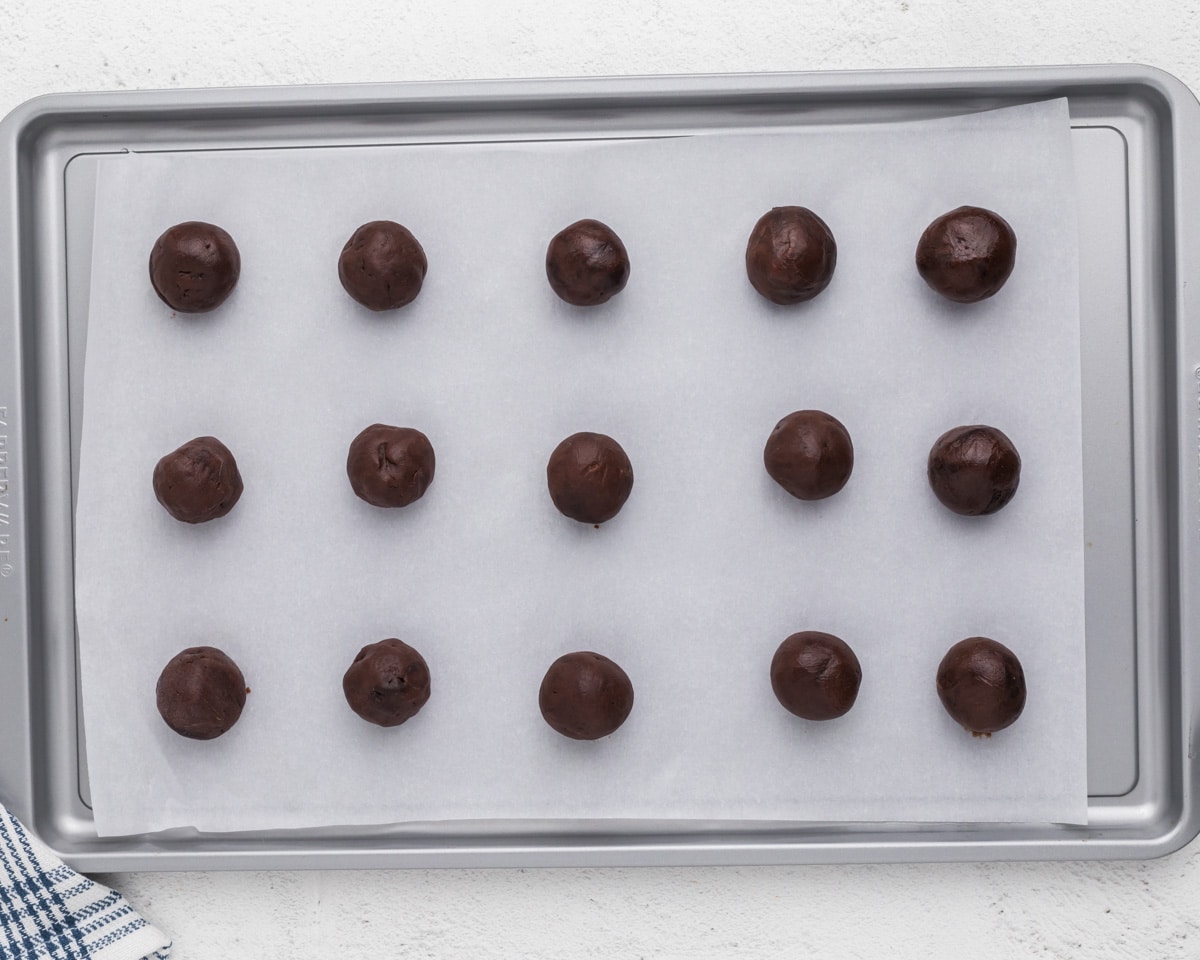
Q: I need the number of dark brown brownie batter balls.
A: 15